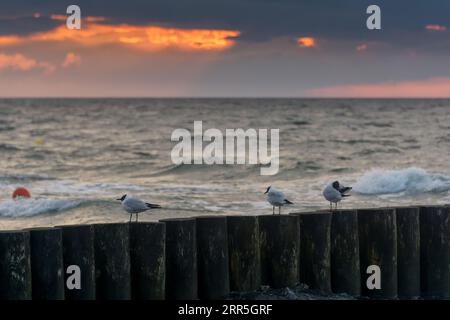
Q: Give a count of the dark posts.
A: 14